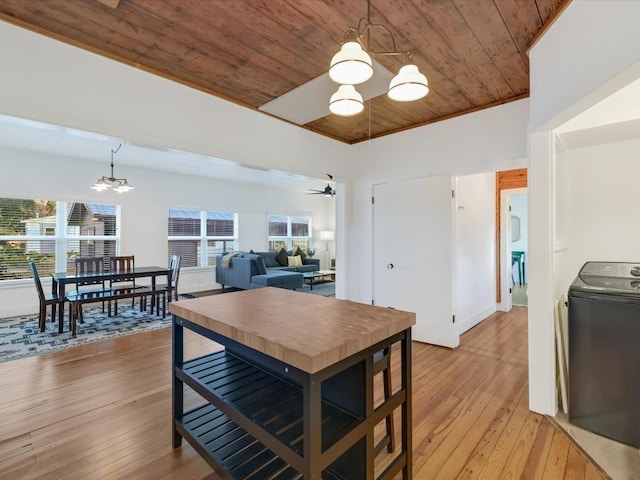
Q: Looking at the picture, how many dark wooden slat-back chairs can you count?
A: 4